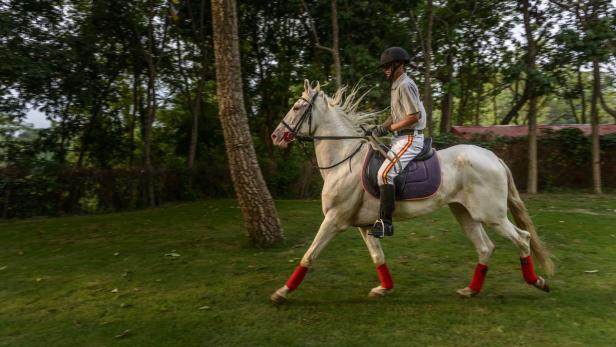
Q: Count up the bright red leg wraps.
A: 4